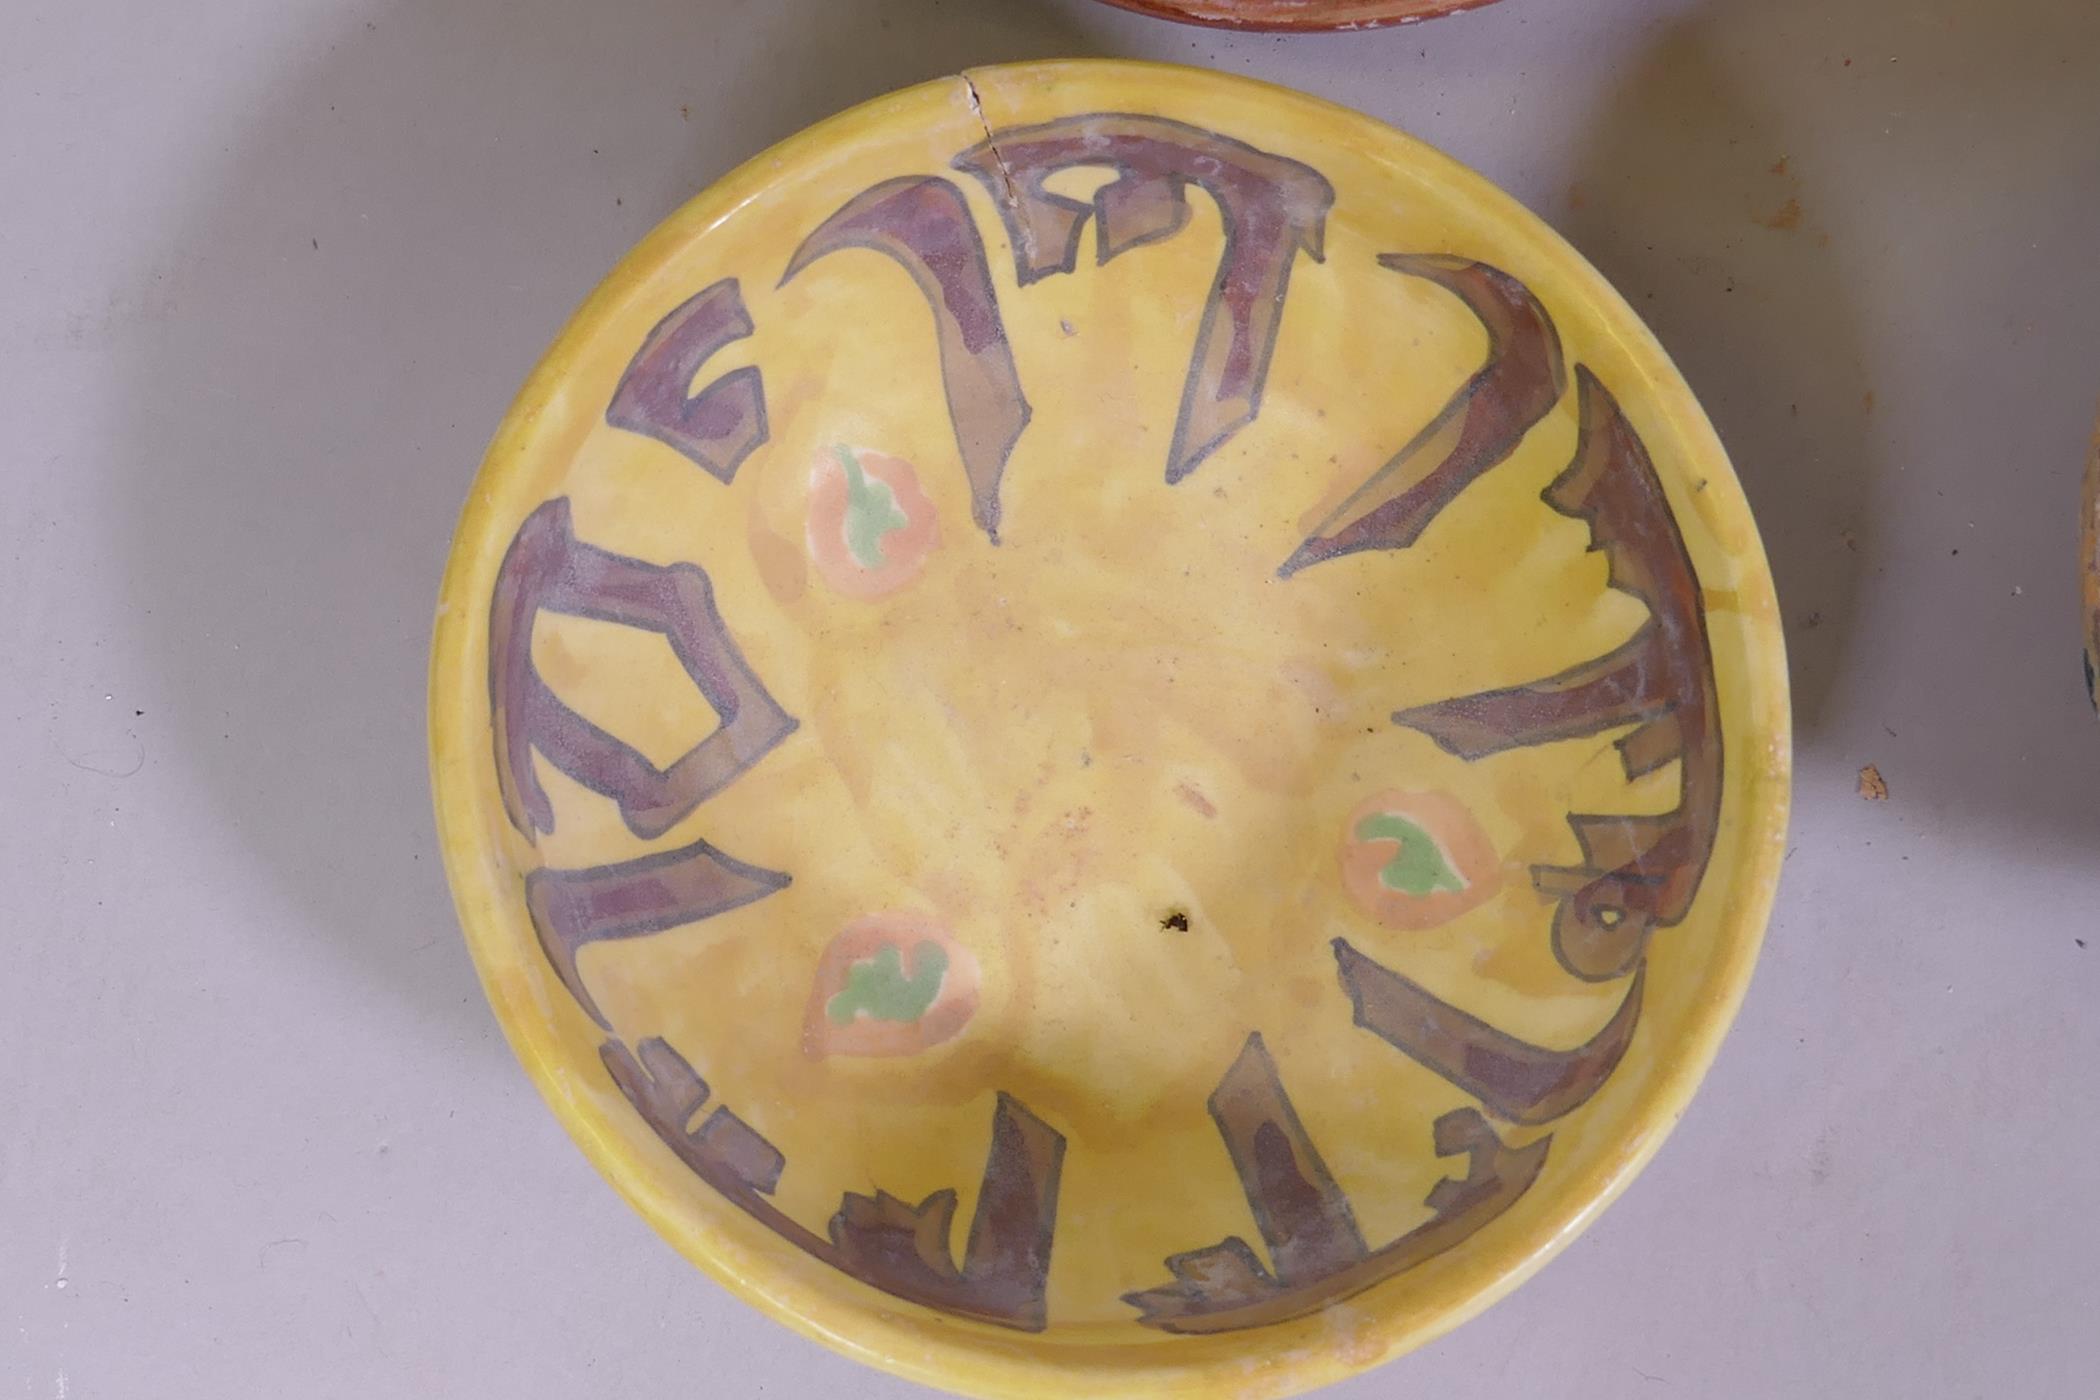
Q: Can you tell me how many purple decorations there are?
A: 10